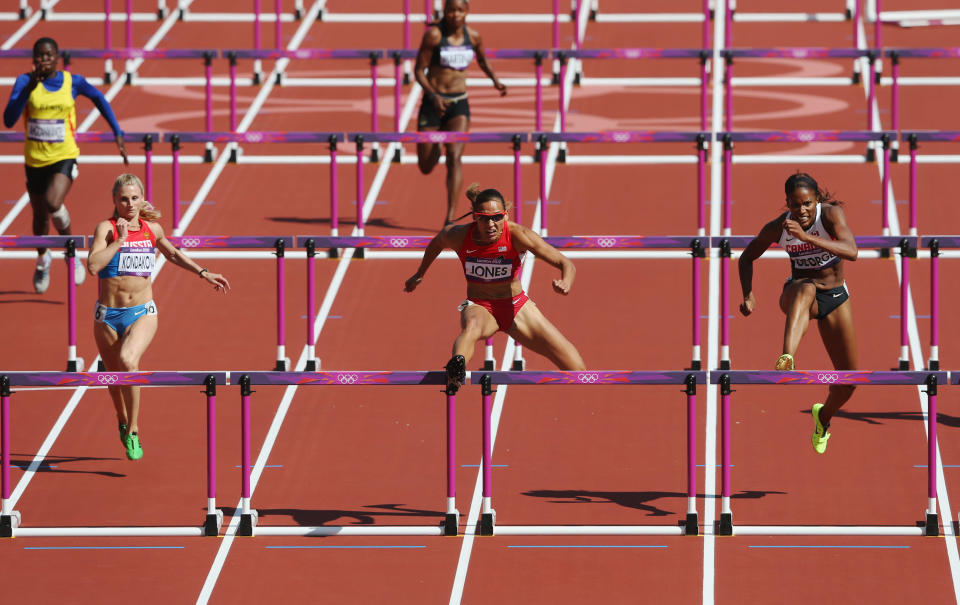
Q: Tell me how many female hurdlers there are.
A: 5